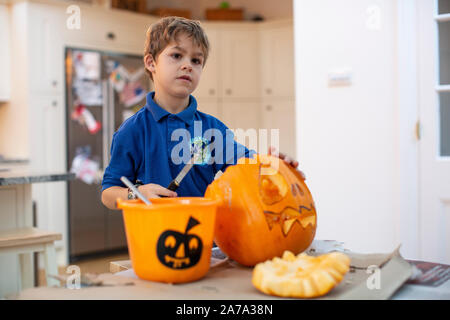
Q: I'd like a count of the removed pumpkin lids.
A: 1